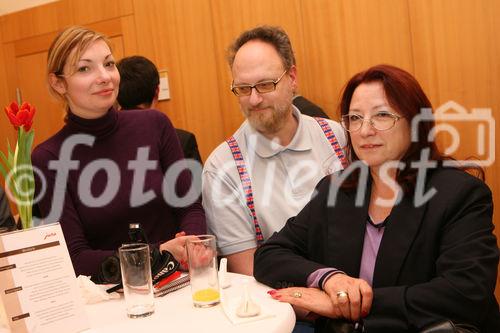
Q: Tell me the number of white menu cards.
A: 1